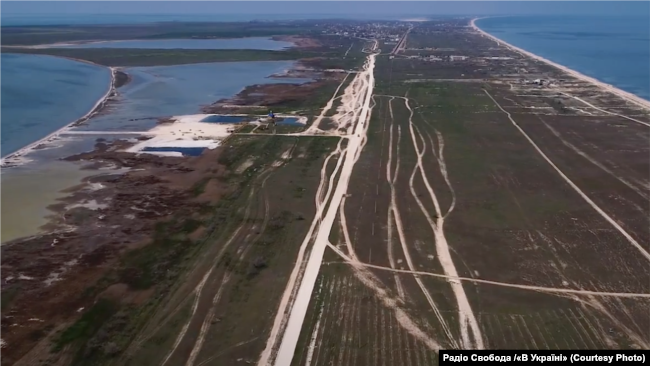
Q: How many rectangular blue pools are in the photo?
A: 3